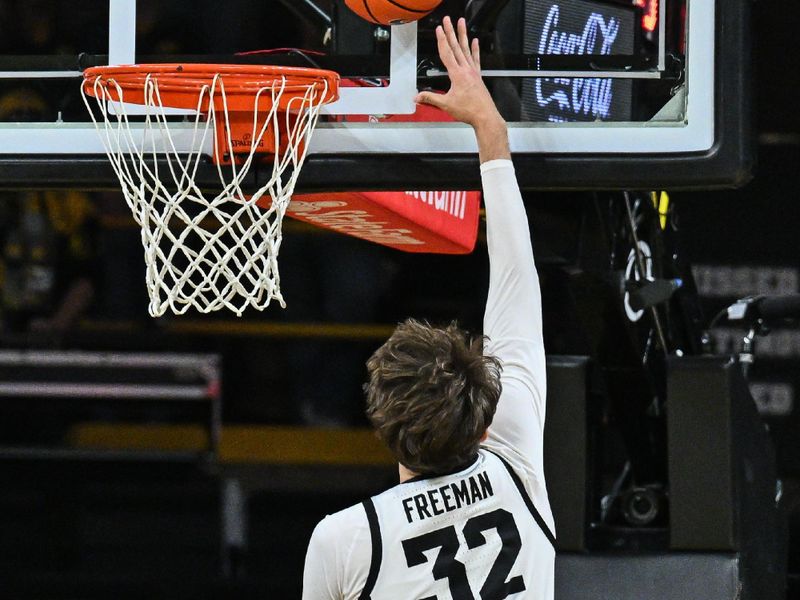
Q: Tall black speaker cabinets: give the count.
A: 2